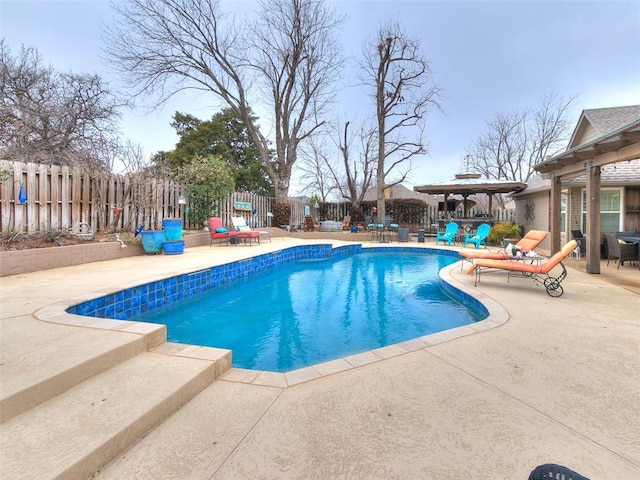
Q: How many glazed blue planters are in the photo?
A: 3